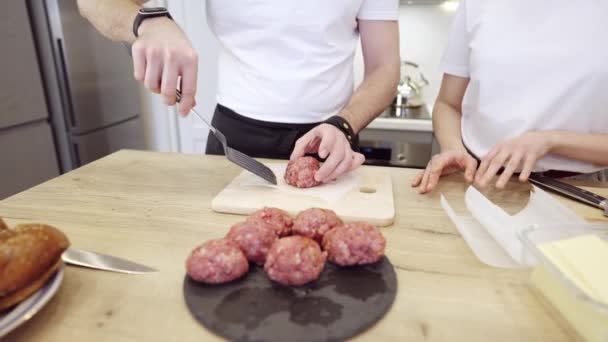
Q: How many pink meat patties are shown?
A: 7